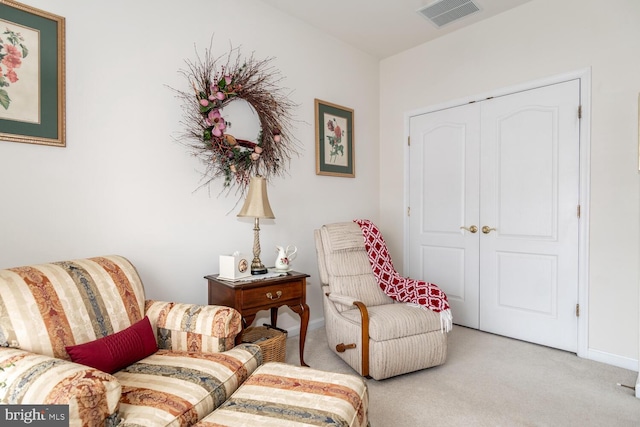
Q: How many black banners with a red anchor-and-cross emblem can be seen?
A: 0